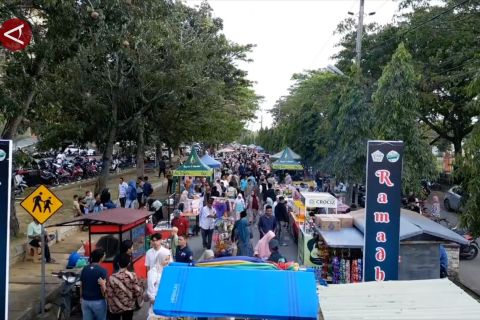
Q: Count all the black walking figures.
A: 2